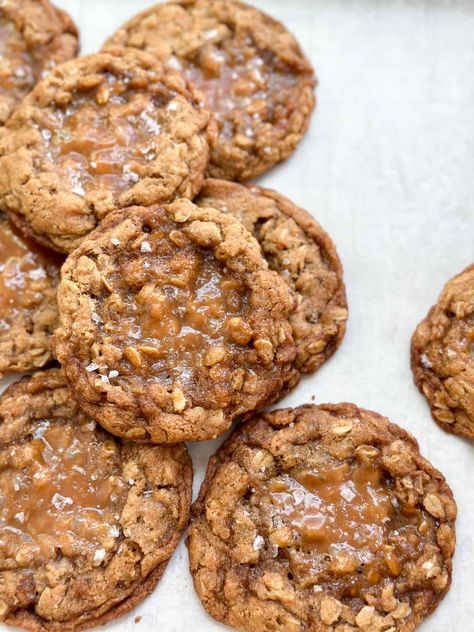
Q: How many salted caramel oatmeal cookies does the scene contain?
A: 9